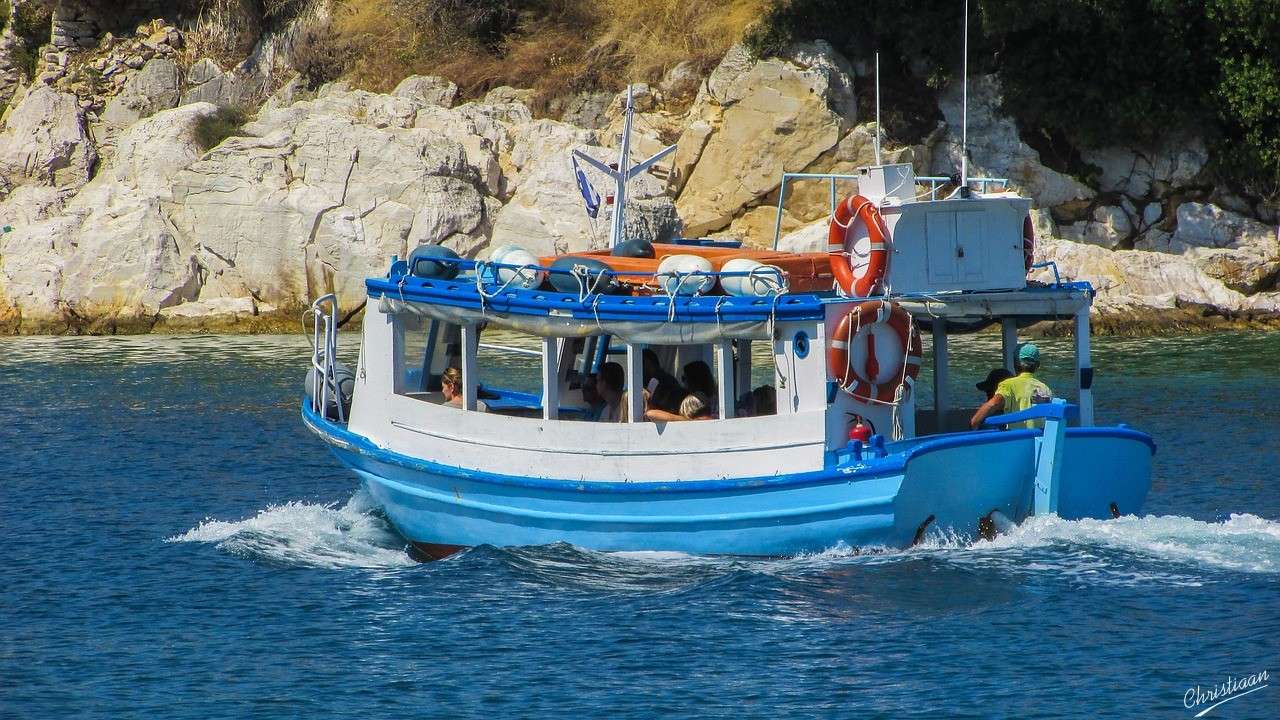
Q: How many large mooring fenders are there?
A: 6